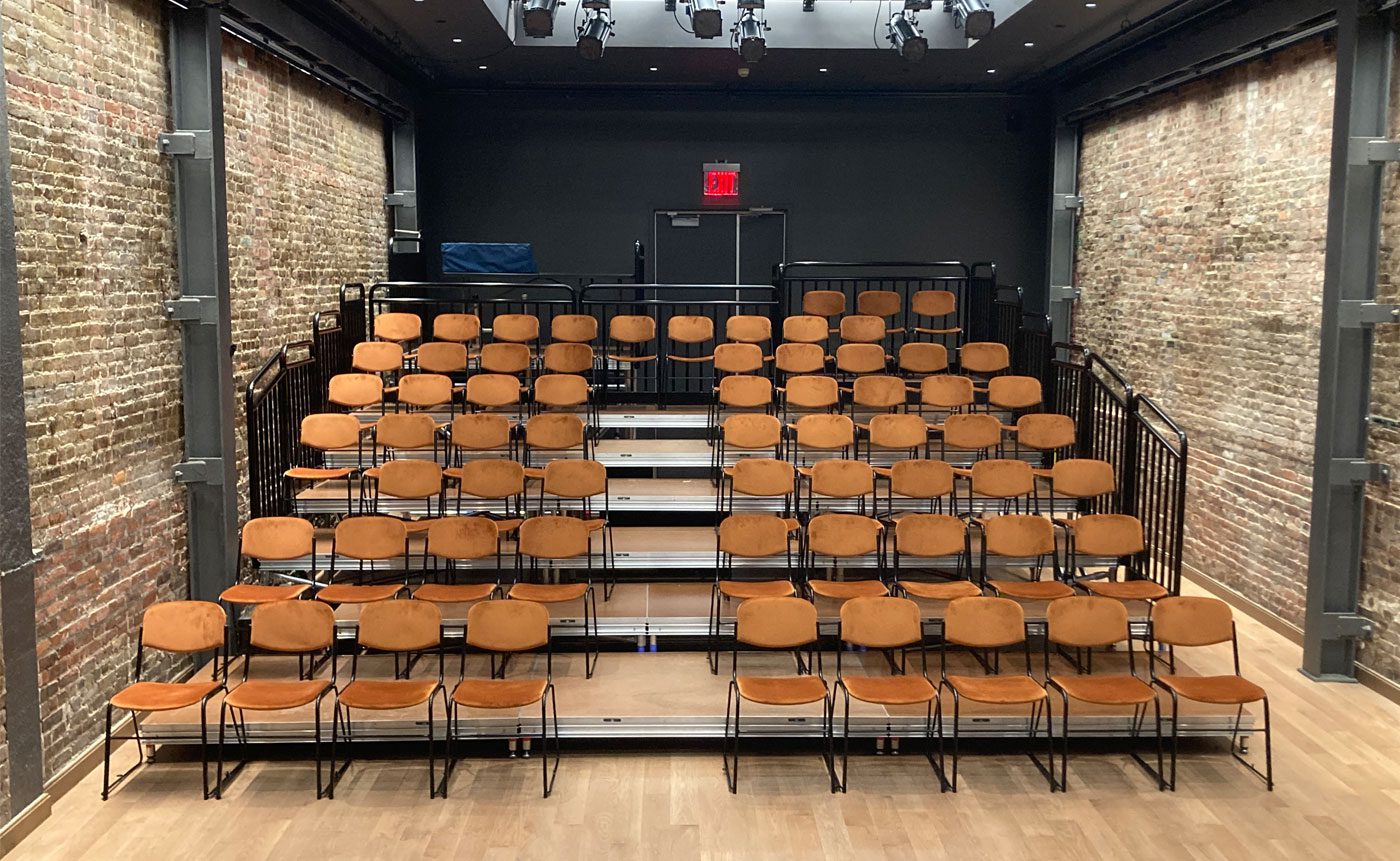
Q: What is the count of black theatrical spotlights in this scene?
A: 6